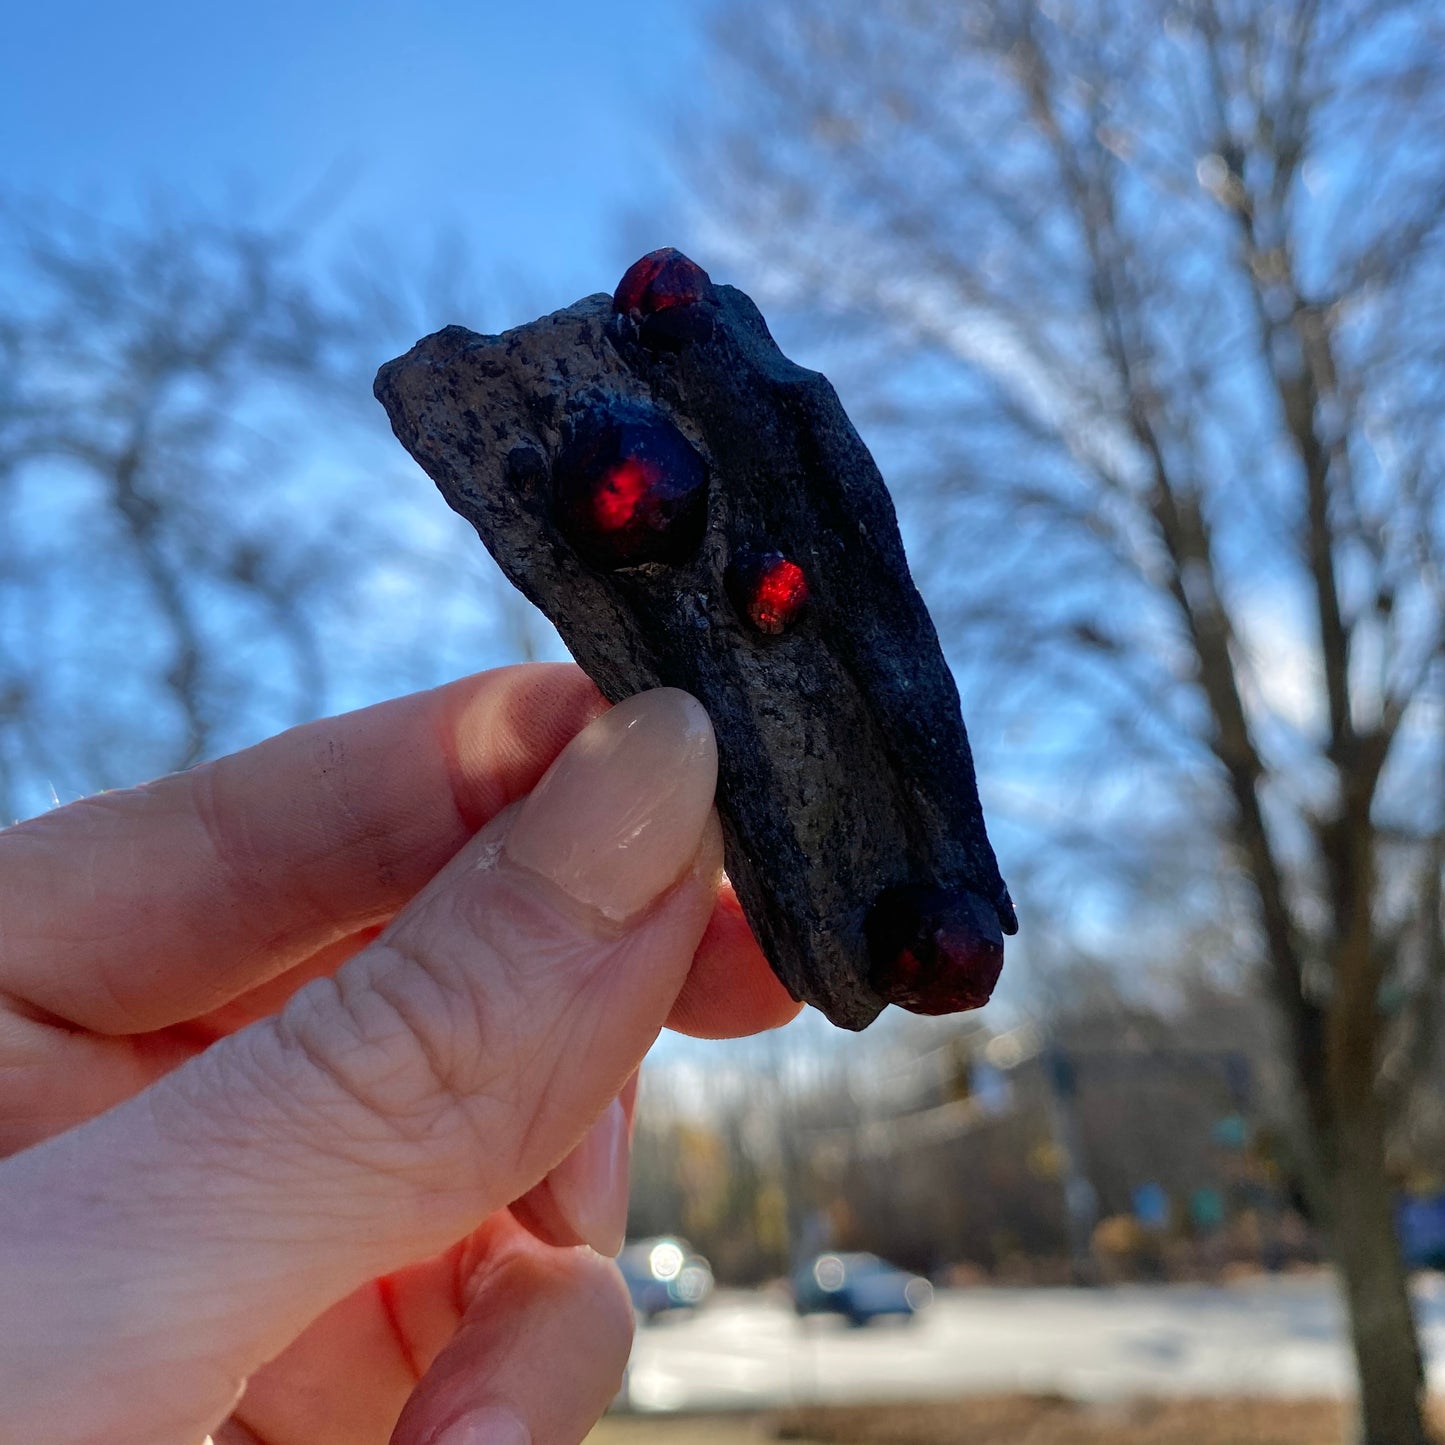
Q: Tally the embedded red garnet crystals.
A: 4